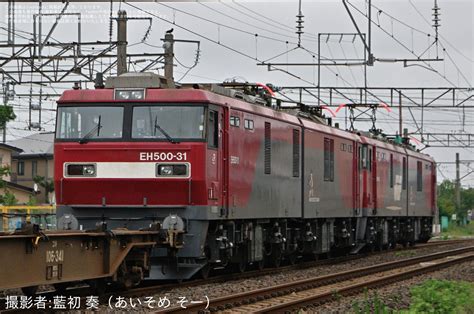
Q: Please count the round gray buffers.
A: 2